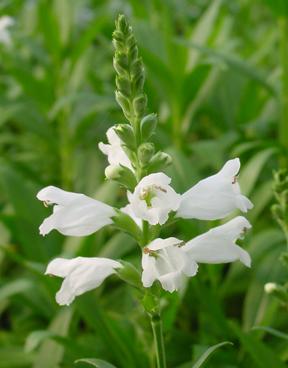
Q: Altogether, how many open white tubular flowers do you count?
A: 7